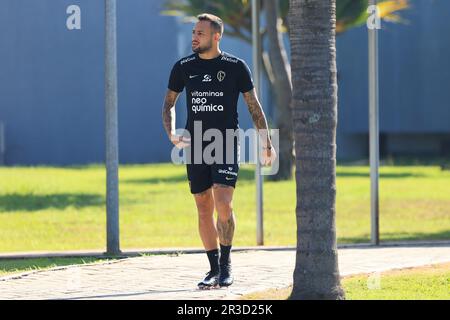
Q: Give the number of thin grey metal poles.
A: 3